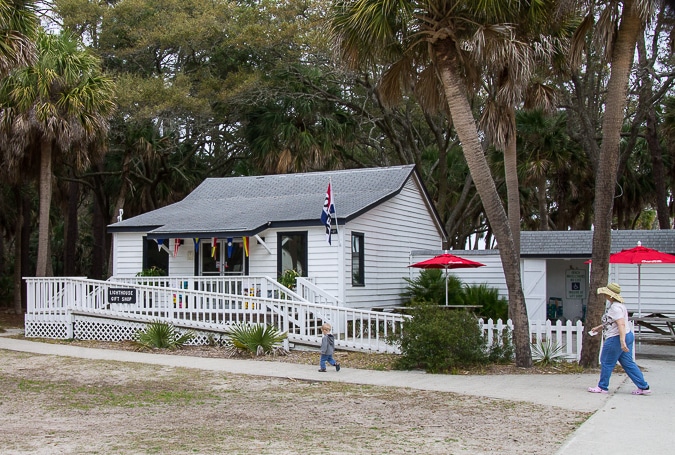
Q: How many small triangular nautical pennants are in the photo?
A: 6